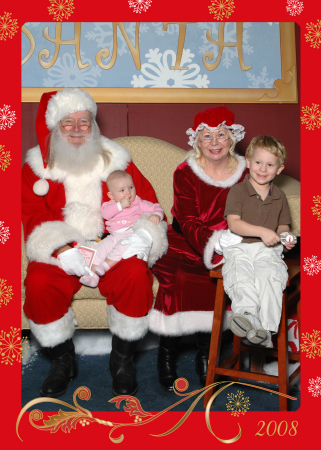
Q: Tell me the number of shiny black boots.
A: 4